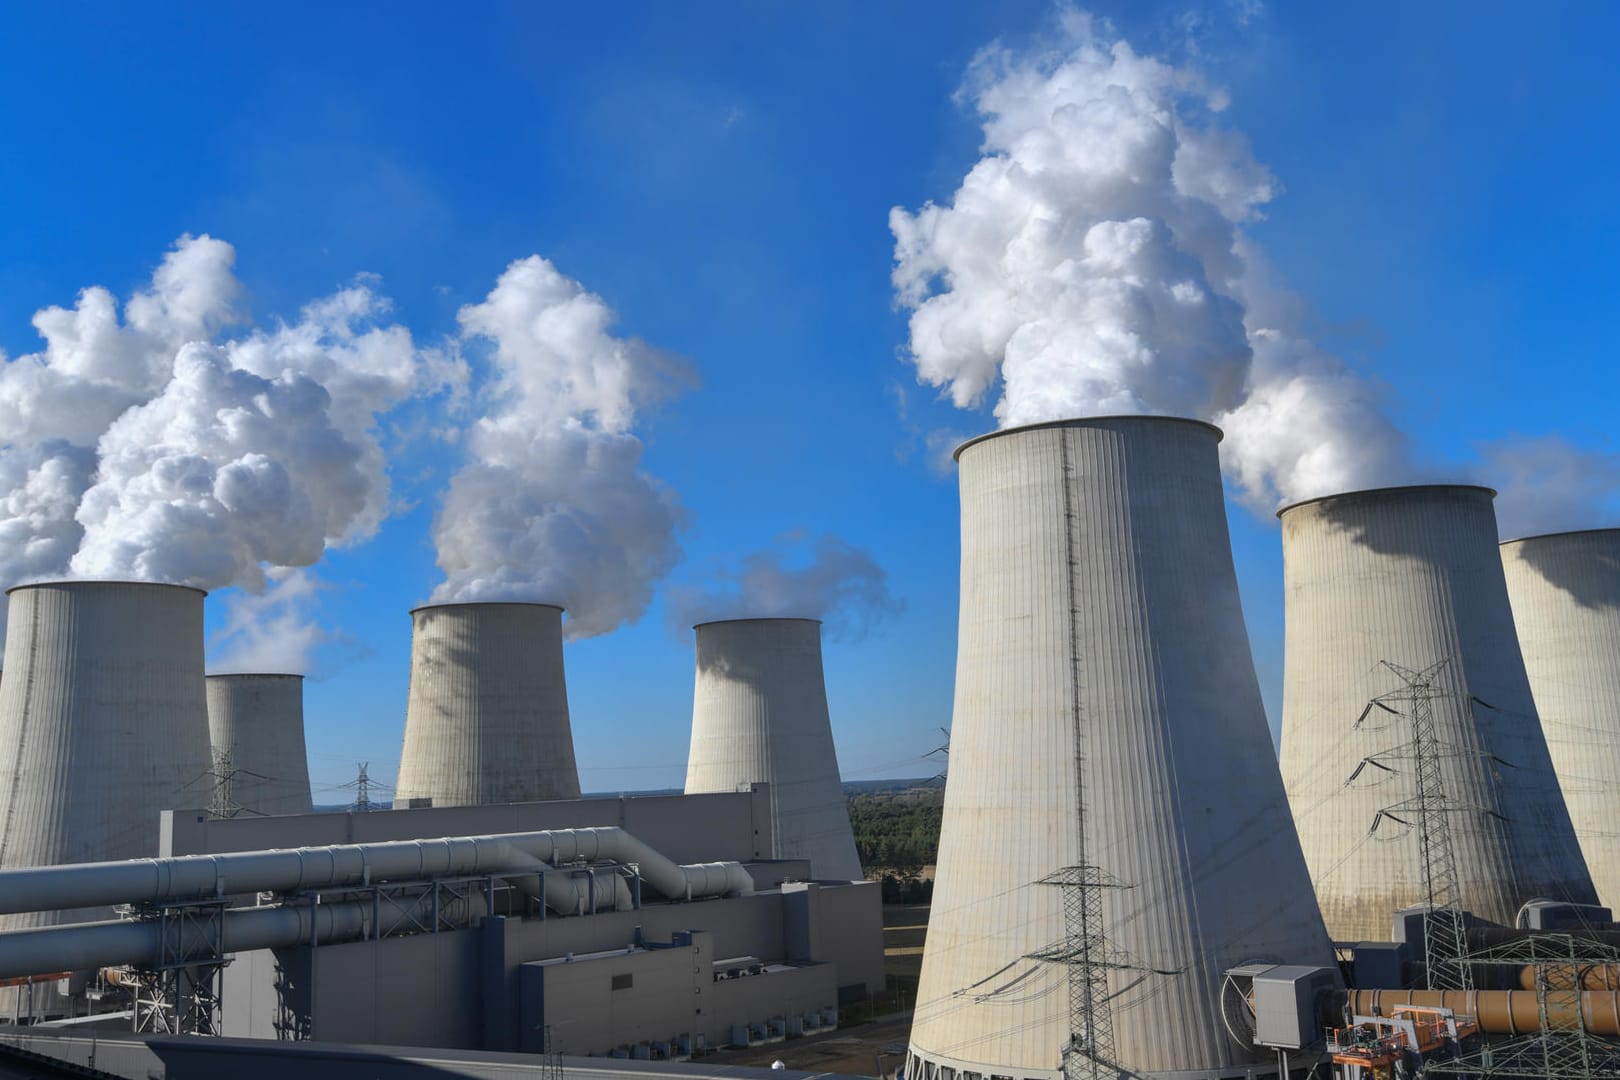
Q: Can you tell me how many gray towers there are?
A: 7